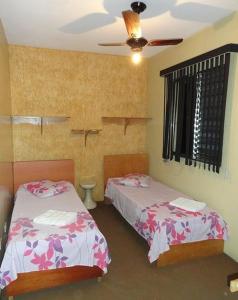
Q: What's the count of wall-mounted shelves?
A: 3